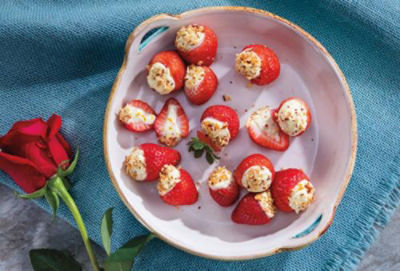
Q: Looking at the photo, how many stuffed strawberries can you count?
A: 15